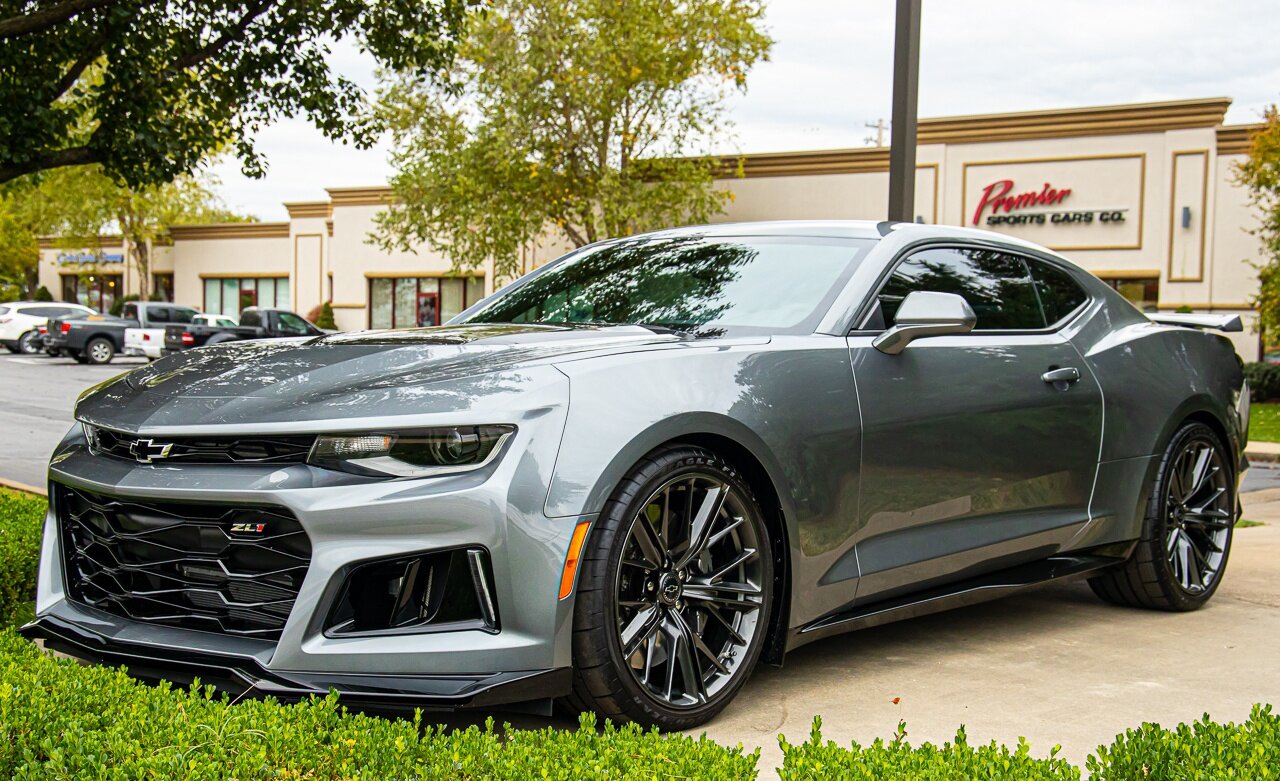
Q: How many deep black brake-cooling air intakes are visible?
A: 1